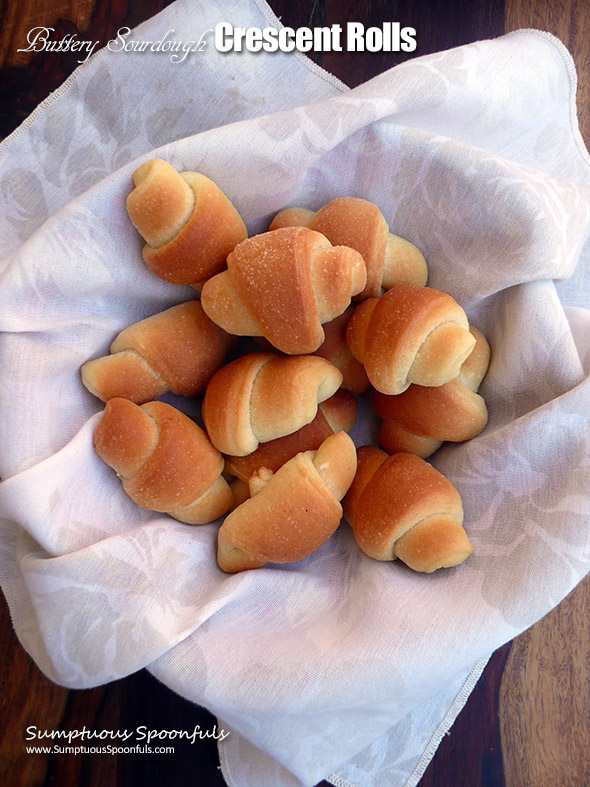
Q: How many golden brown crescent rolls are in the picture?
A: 12